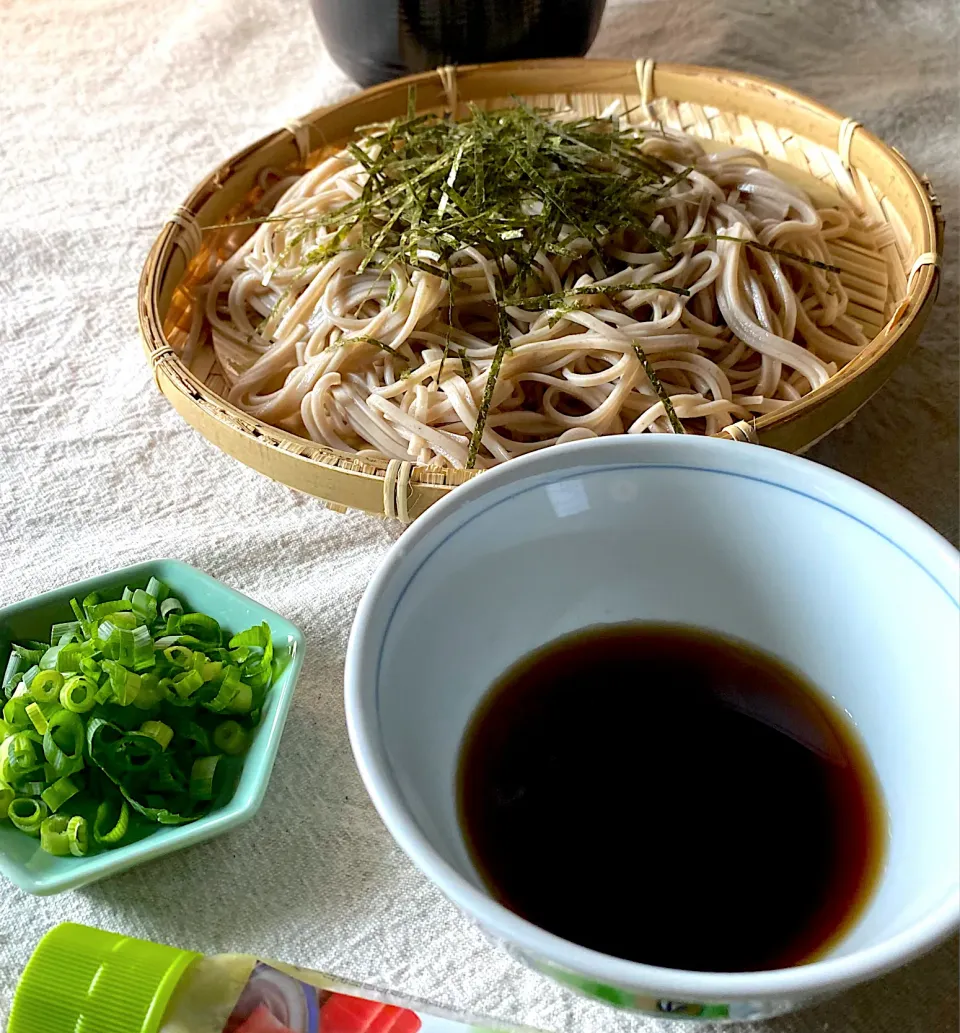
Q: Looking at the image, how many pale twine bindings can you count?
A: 9